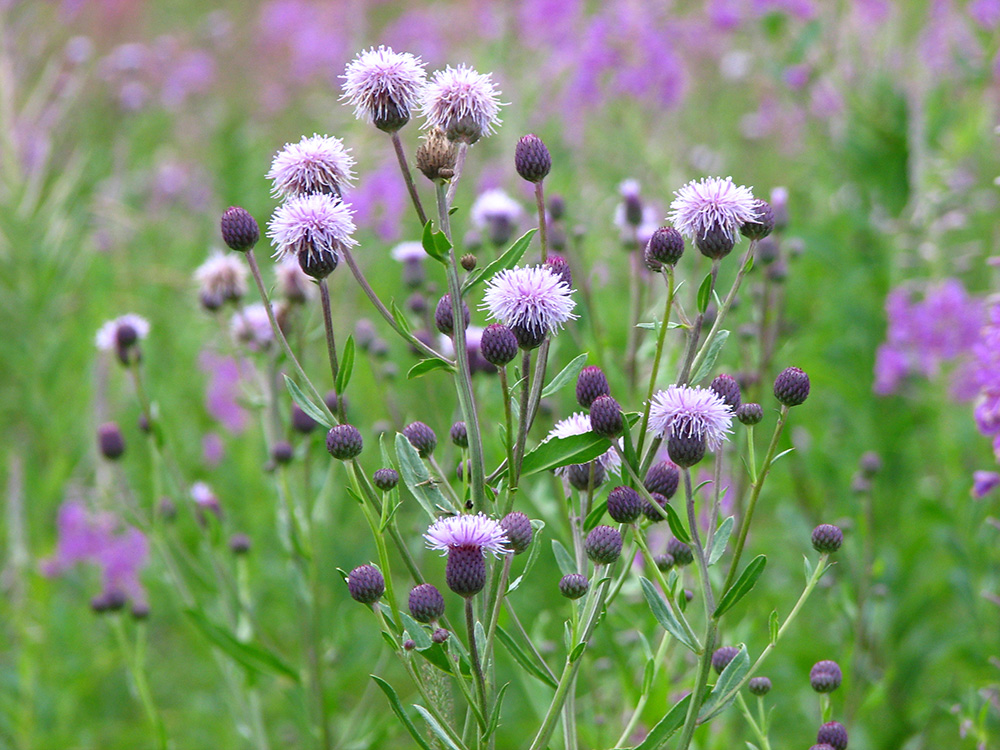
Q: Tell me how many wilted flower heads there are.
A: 1